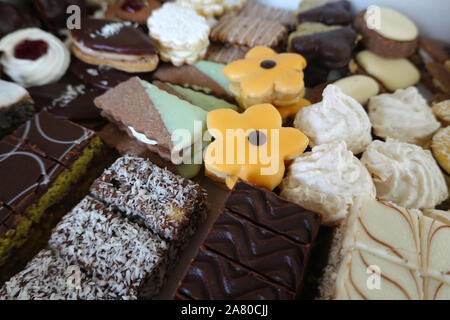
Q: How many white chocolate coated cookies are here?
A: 3